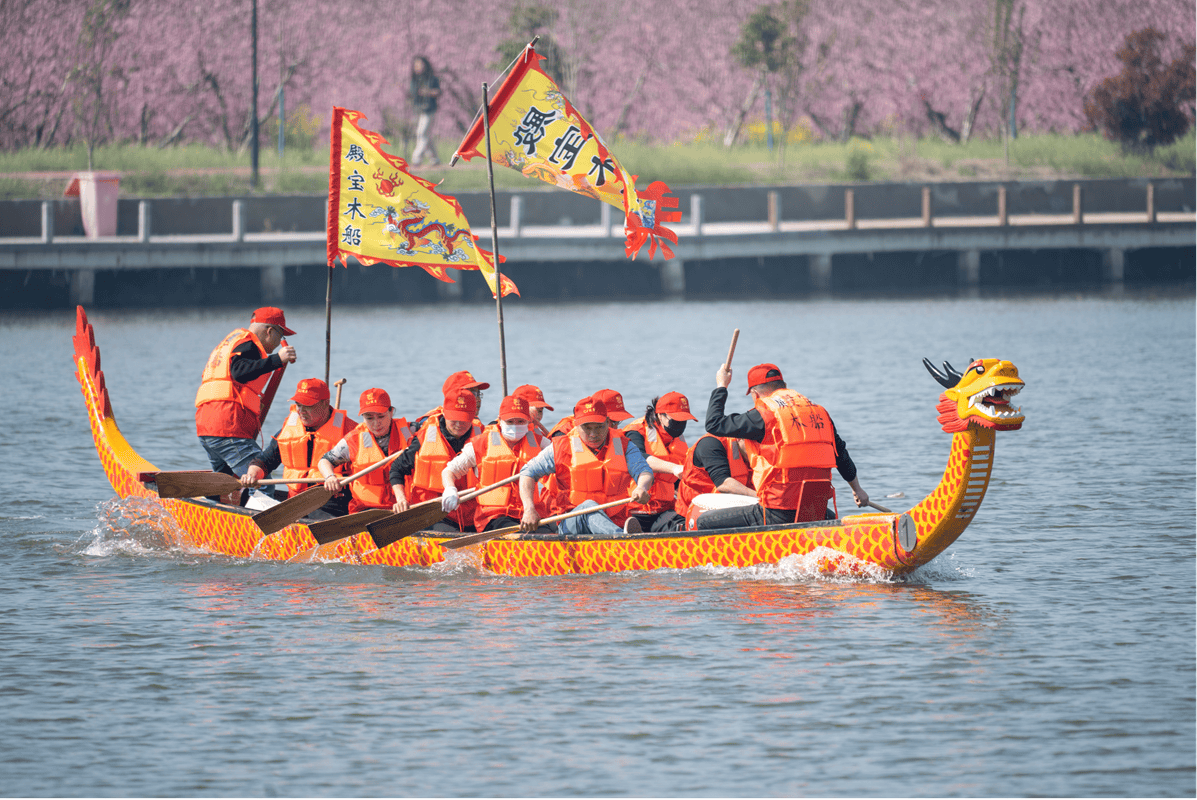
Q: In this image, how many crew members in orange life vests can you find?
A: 12